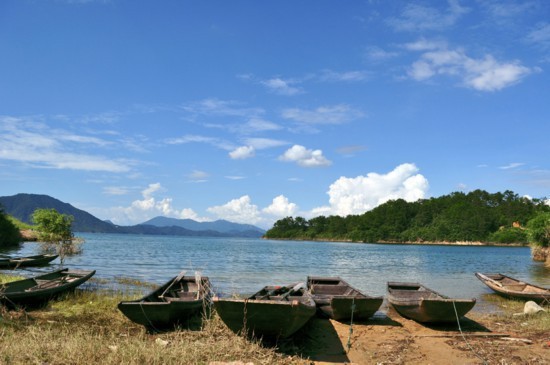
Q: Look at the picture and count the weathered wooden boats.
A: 7